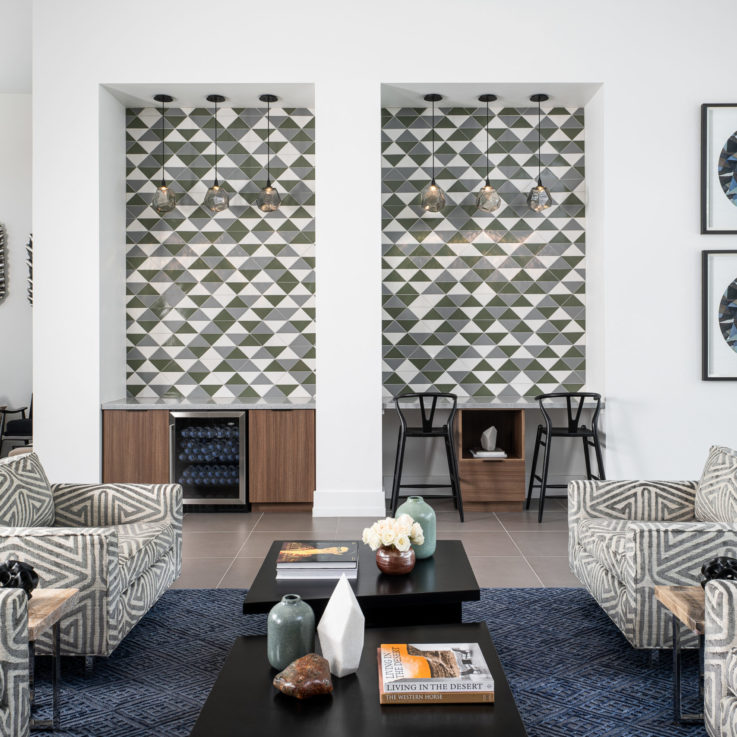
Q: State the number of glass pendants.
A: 6